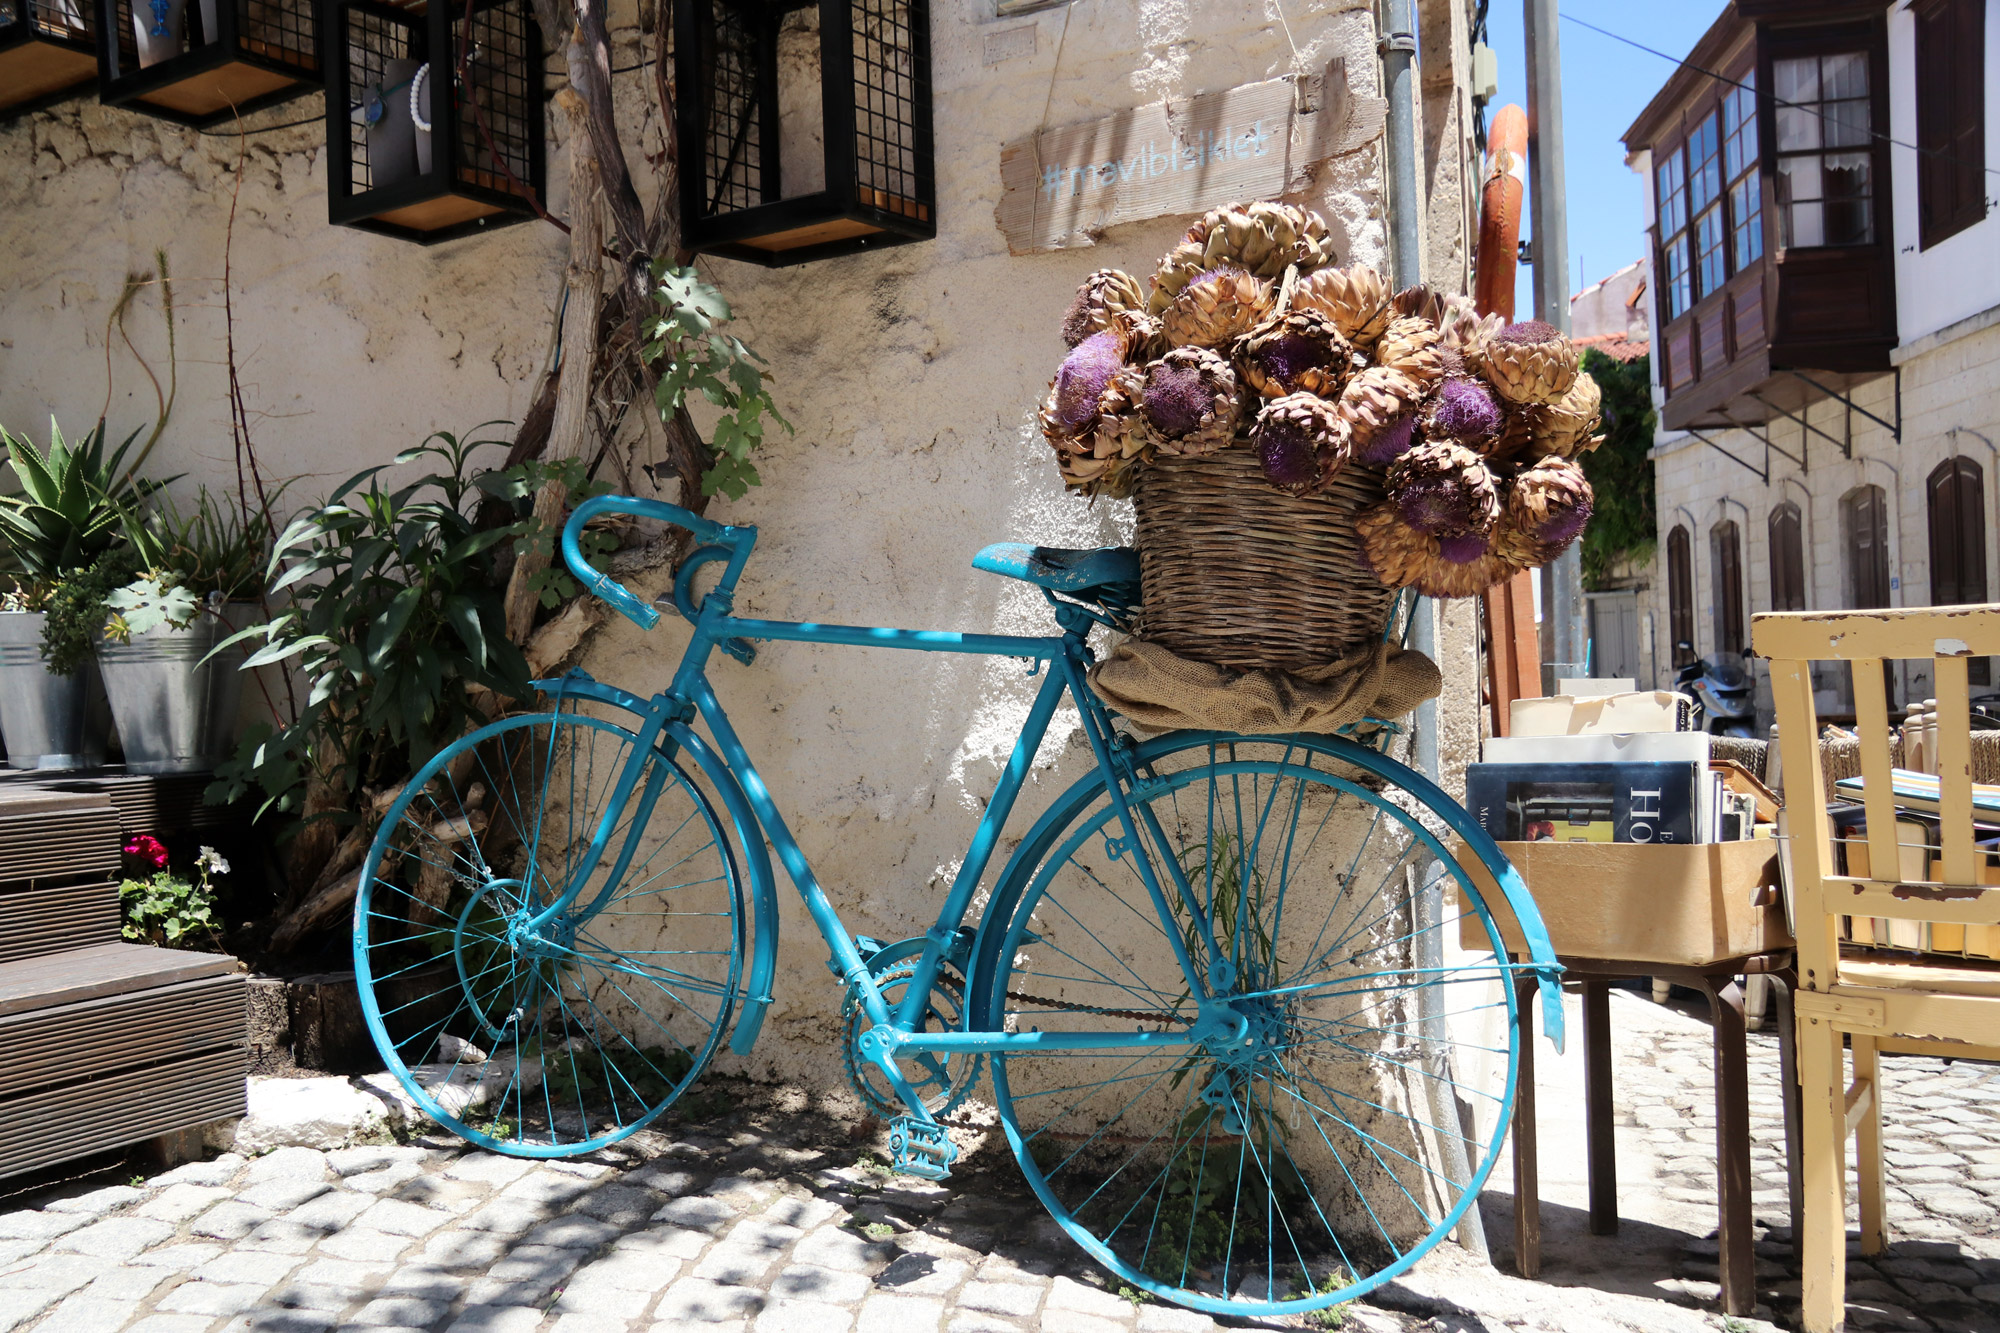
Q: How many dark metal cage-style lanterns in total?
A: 4